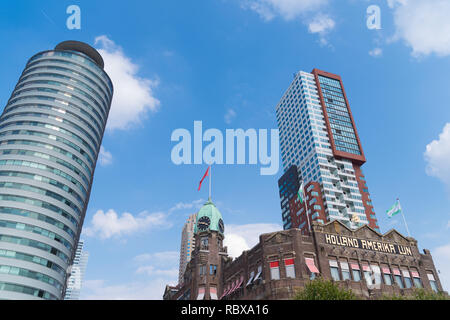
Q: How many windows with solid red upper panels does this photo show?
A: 2